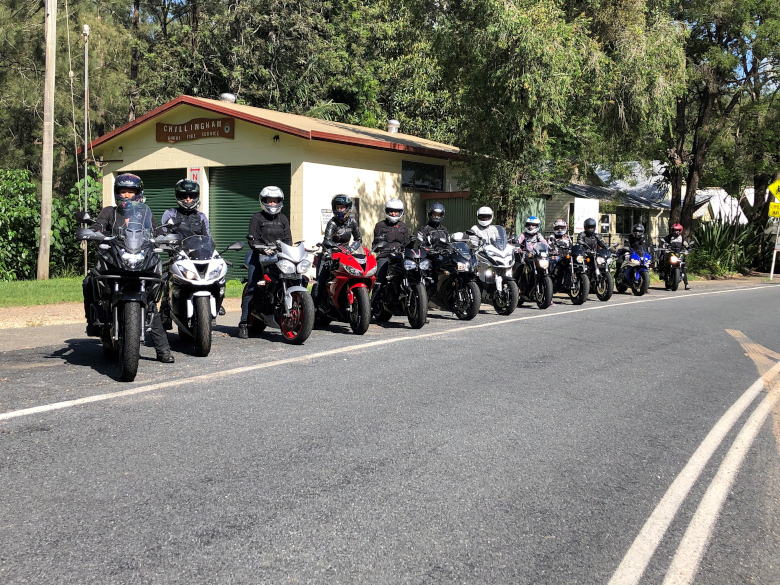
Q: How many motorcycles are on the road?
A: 12